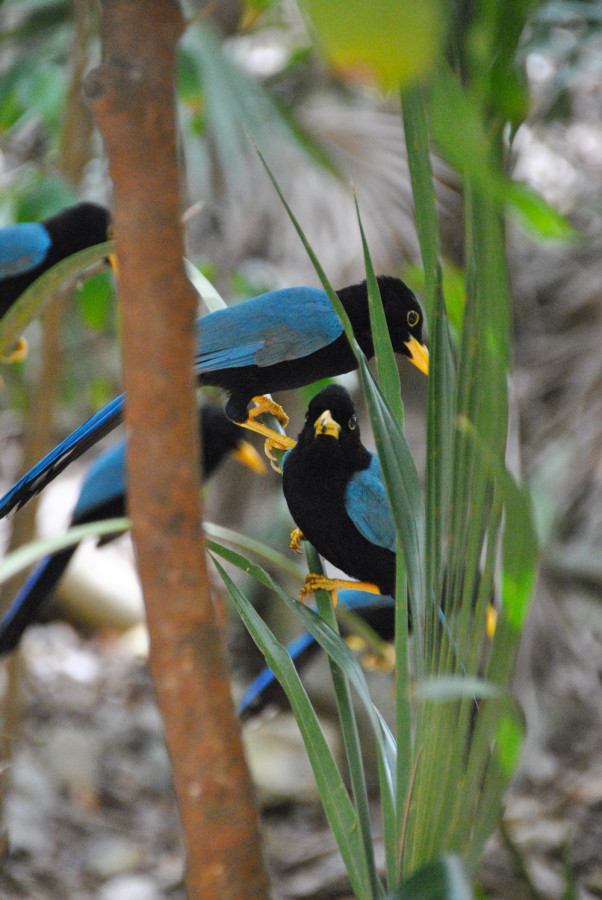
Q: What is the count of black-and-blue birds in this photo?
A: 5